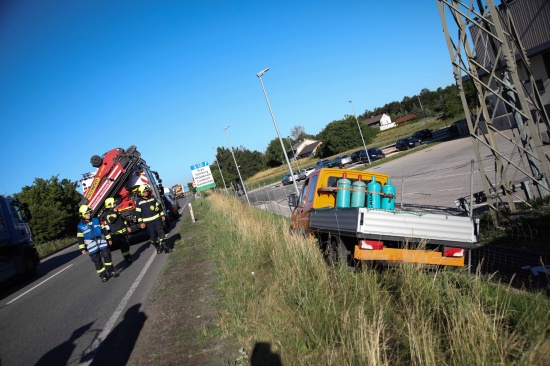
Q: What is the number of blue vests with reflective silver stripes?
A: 1